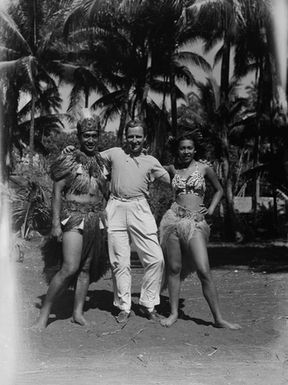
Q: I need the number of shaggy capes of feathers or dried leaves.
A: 1